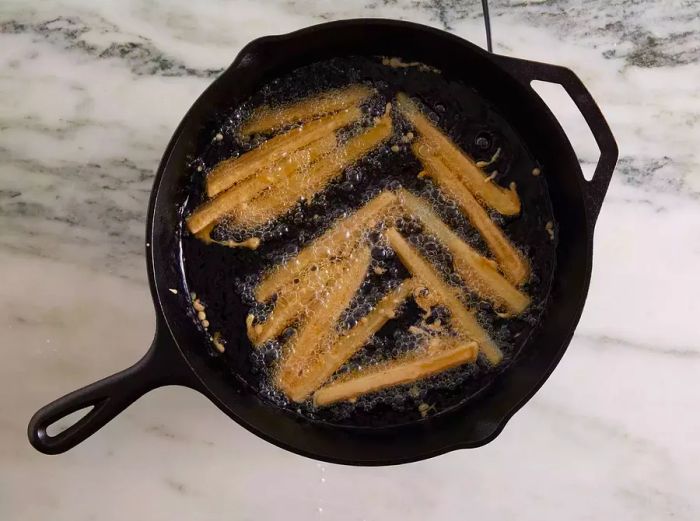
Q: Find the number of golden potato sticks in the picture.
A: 13